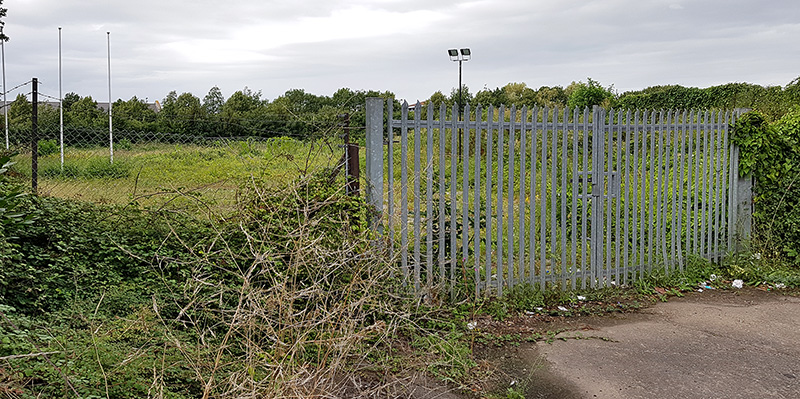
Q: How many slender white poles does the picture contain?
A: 3